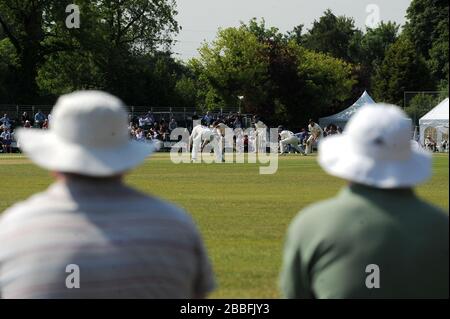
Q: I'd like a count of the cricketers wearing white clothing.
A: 5